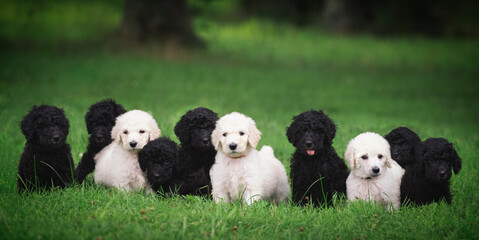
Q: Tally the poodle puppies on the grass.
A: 10